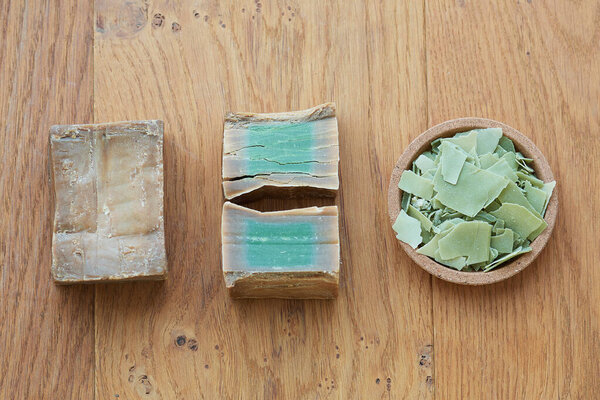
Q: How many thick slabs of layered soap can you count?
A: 2